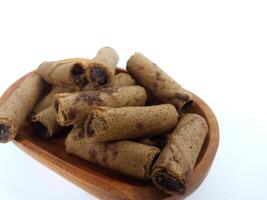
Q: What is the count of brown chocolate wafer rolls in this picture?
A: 11